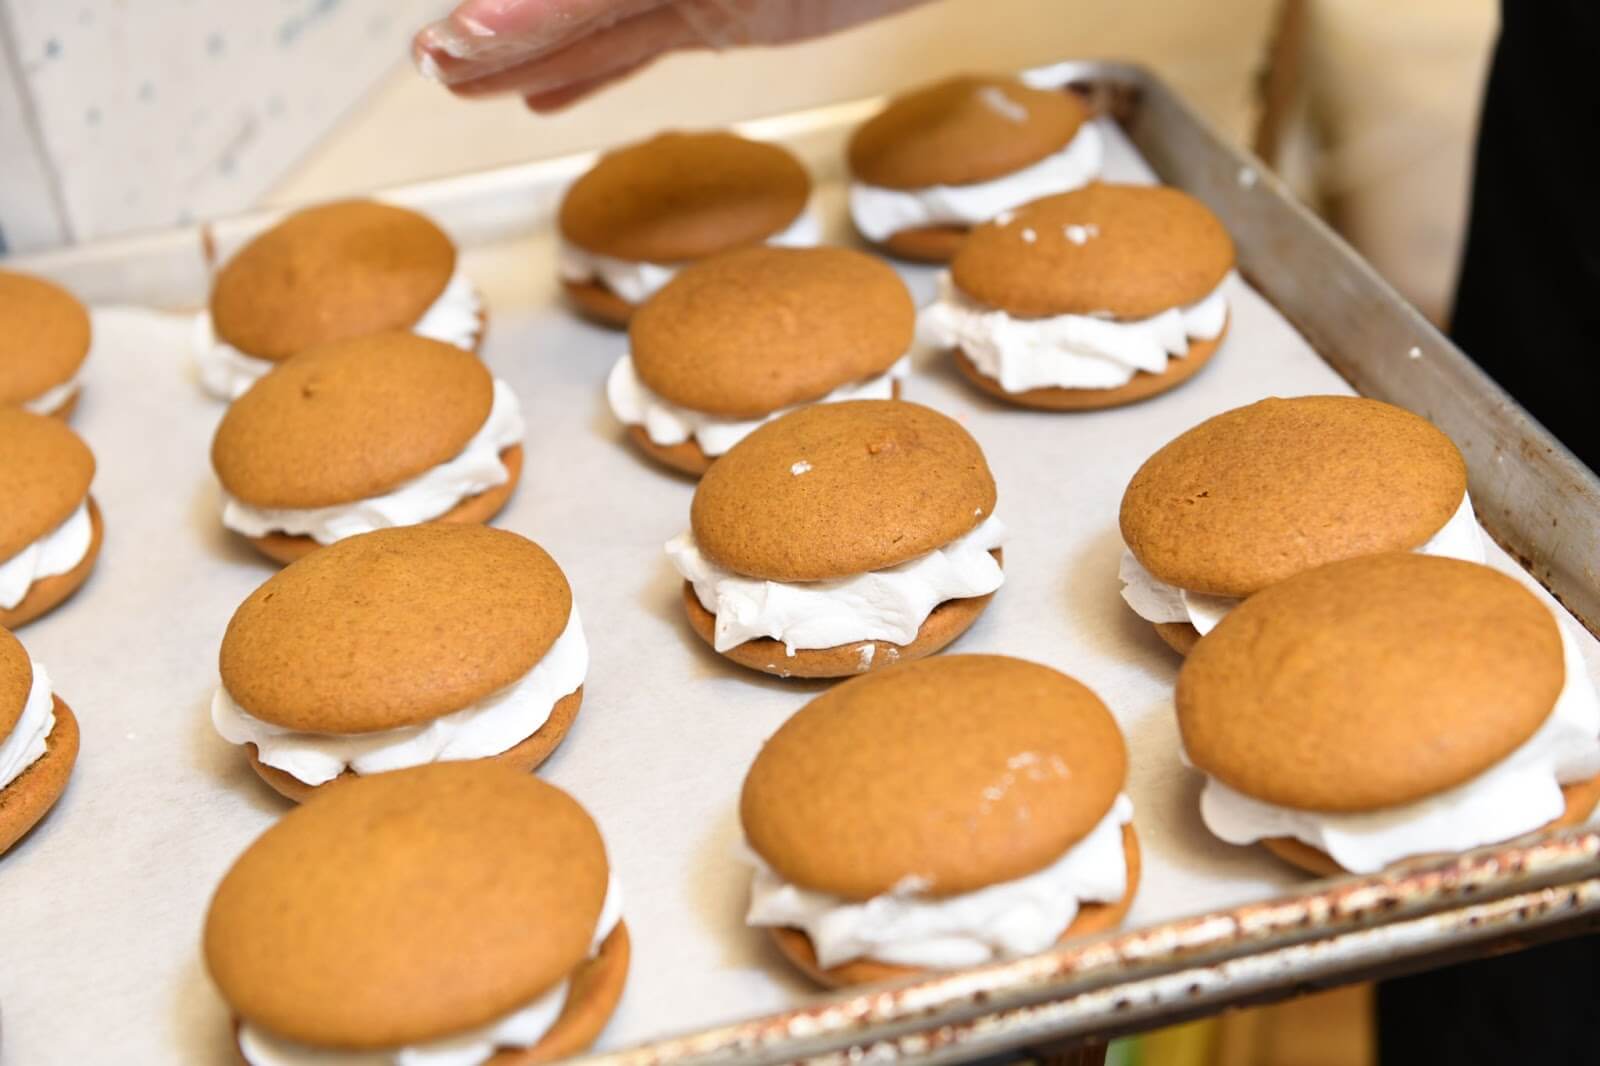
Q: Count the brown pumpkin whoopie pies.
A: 15